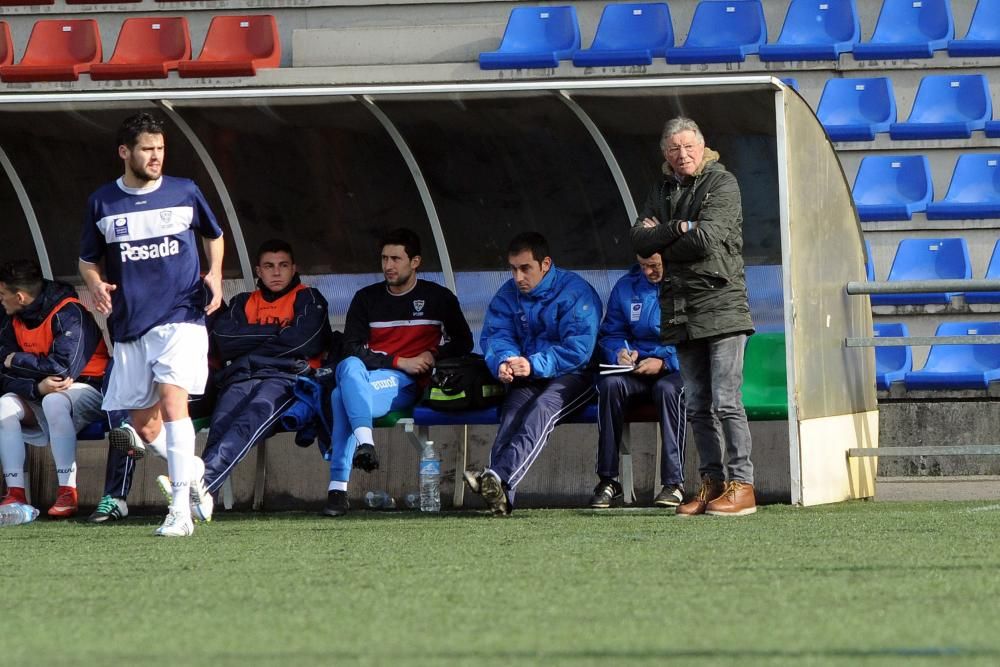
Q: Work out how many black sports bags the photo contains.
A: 1